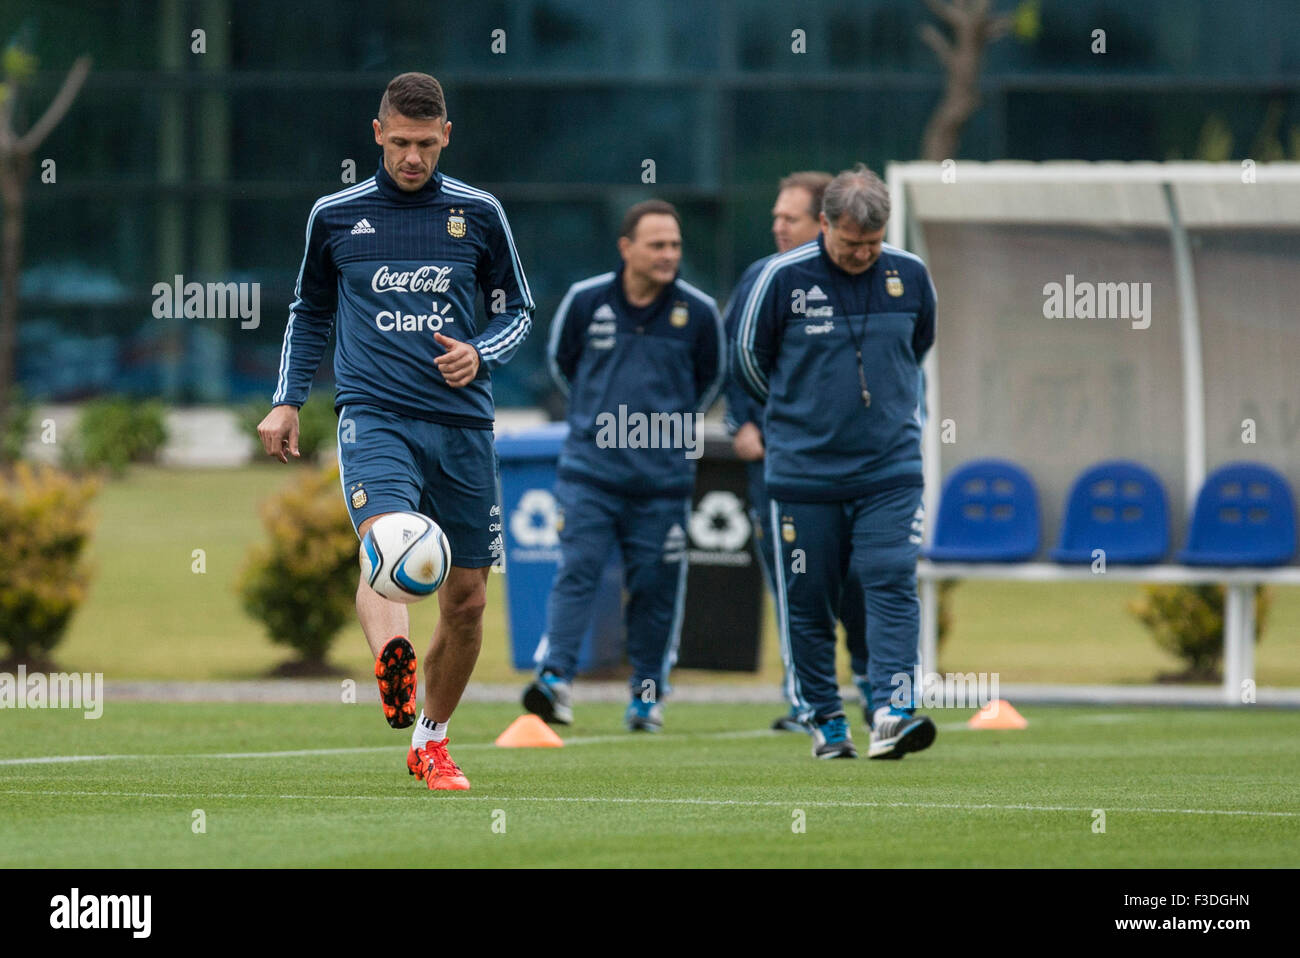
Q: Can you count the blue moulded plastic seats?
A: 3